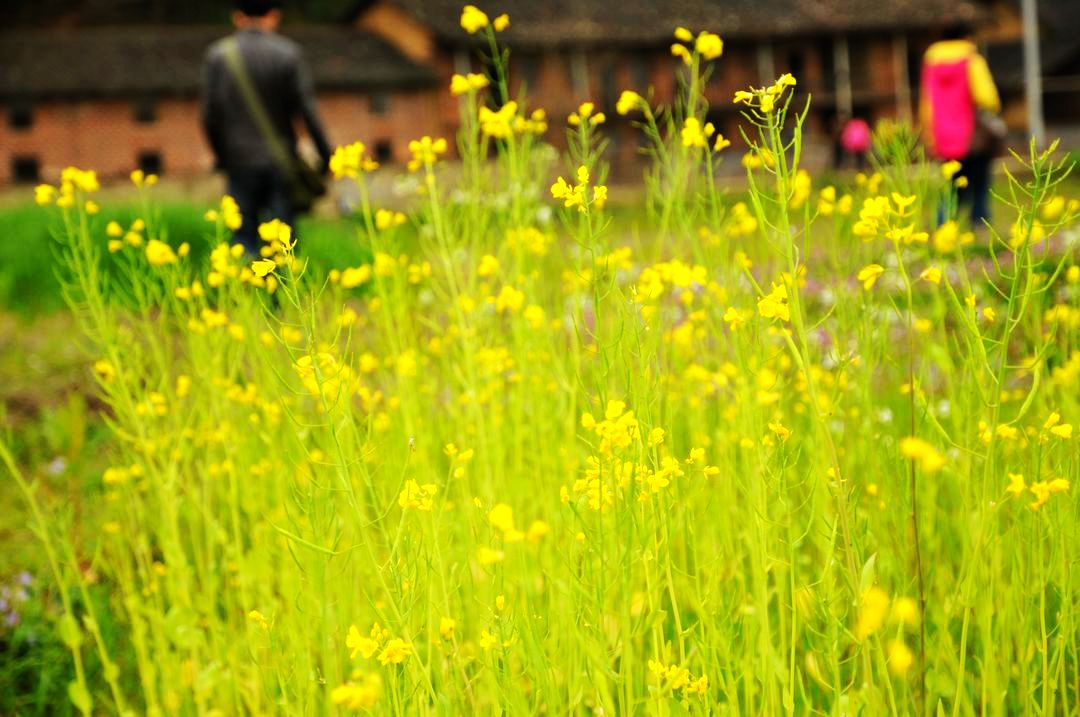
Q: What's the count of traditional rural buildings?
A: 2